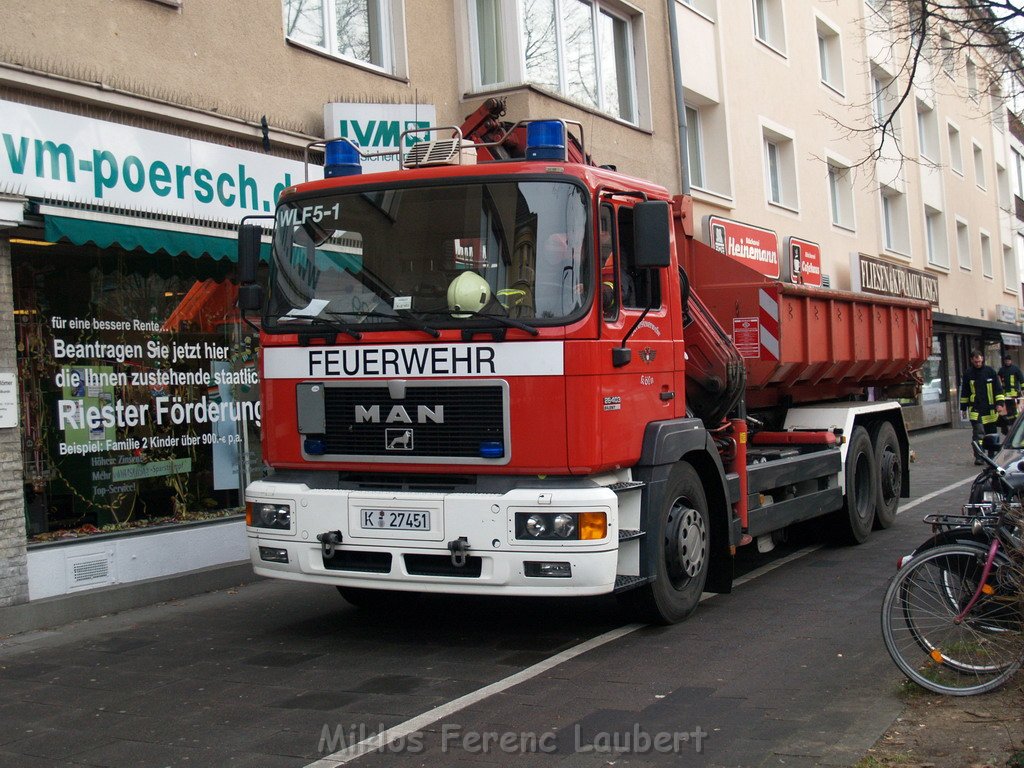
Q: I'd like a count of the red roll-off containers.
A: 1